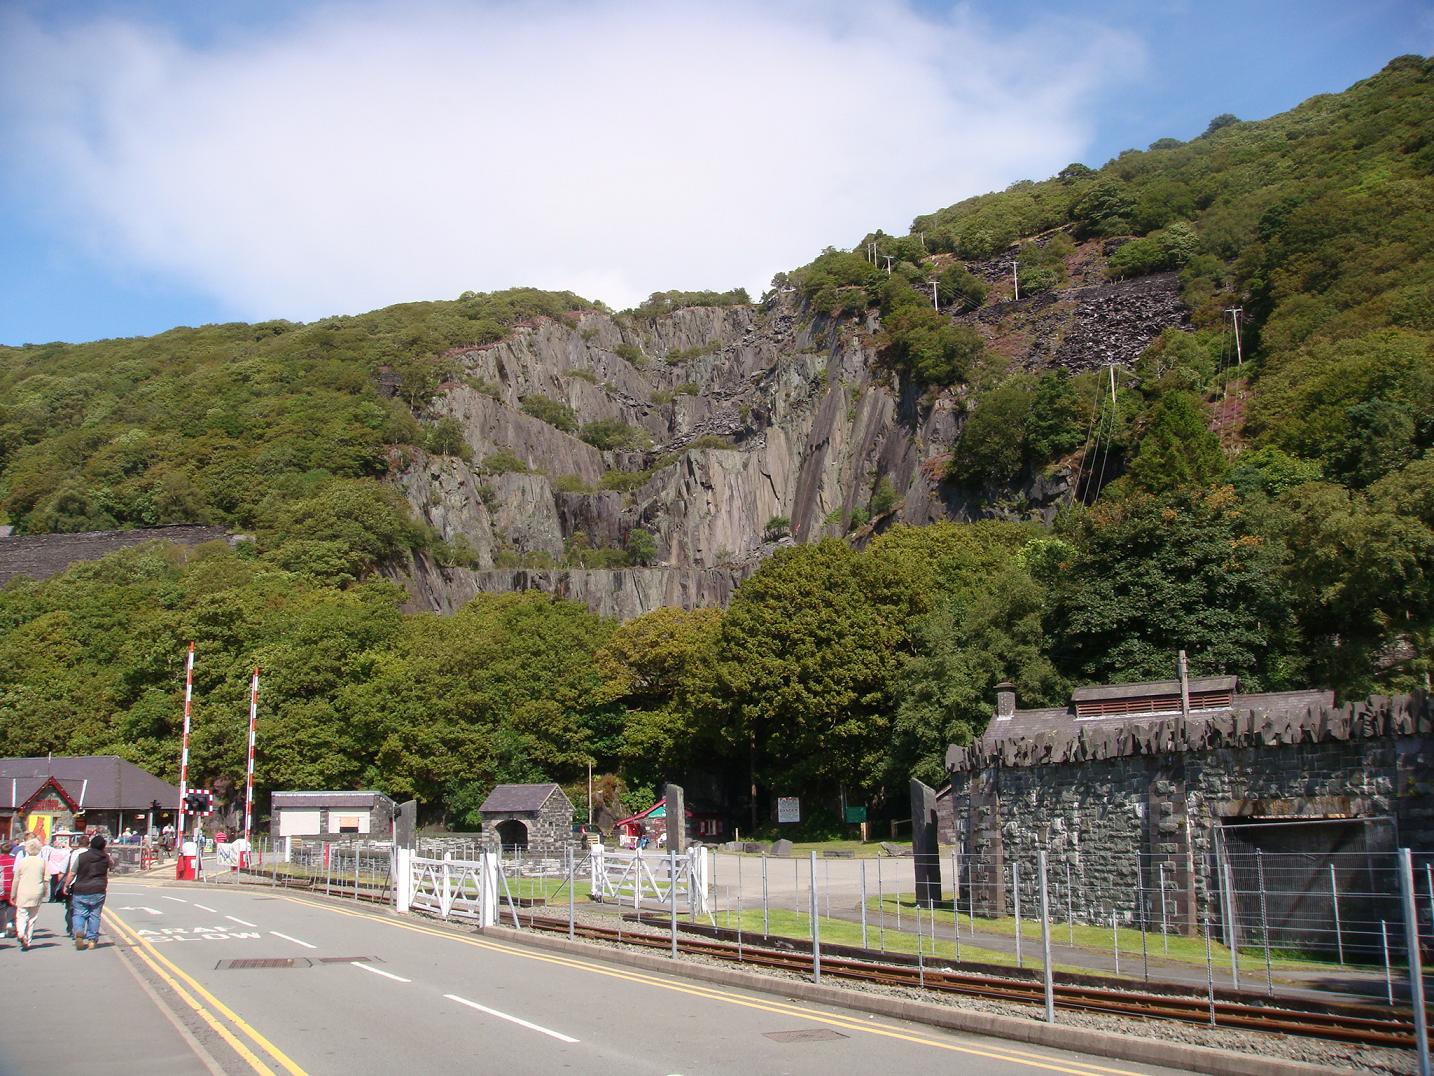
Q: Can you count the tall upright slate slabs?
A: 3